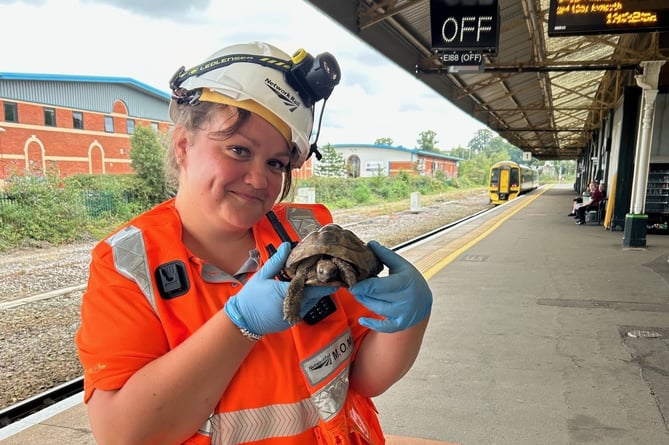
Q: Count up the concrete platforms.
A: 1